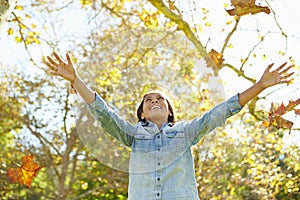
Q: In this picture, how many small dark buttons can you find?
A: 5